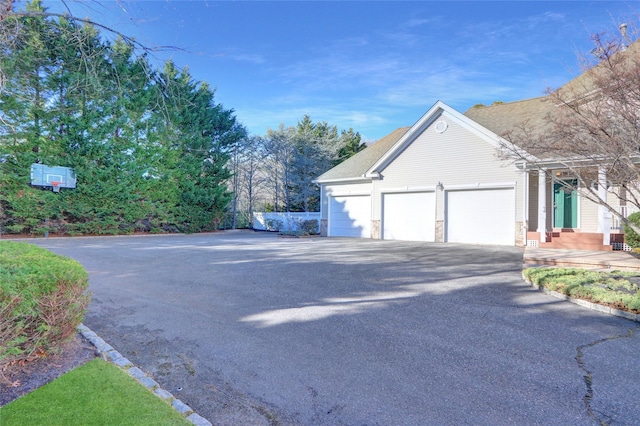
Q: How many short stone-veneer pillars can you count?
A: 4